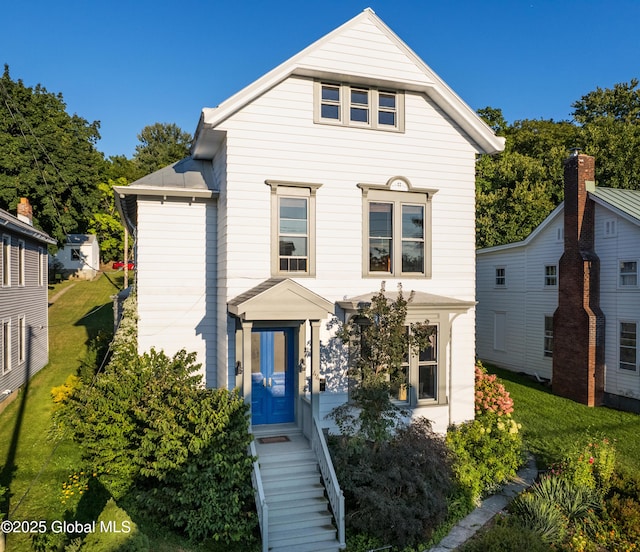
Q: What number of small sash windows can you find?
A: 3